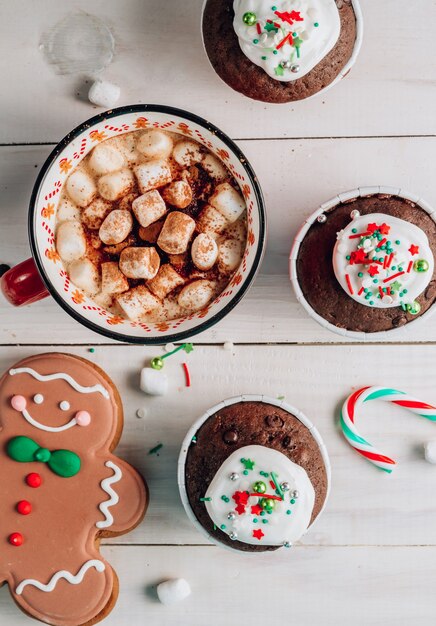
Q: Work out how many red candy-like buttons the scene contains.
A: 3